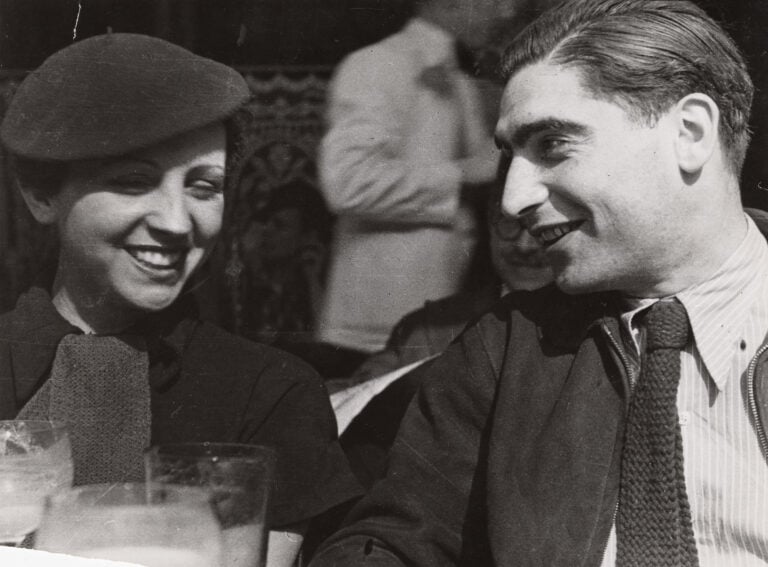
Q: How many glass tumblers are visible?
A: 3